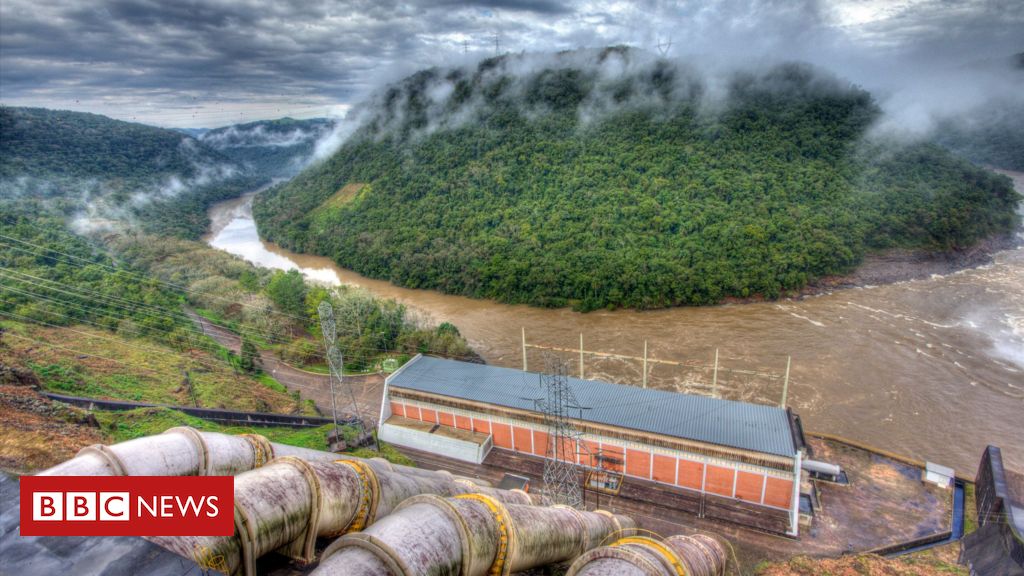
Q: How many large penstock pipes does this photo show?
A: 4